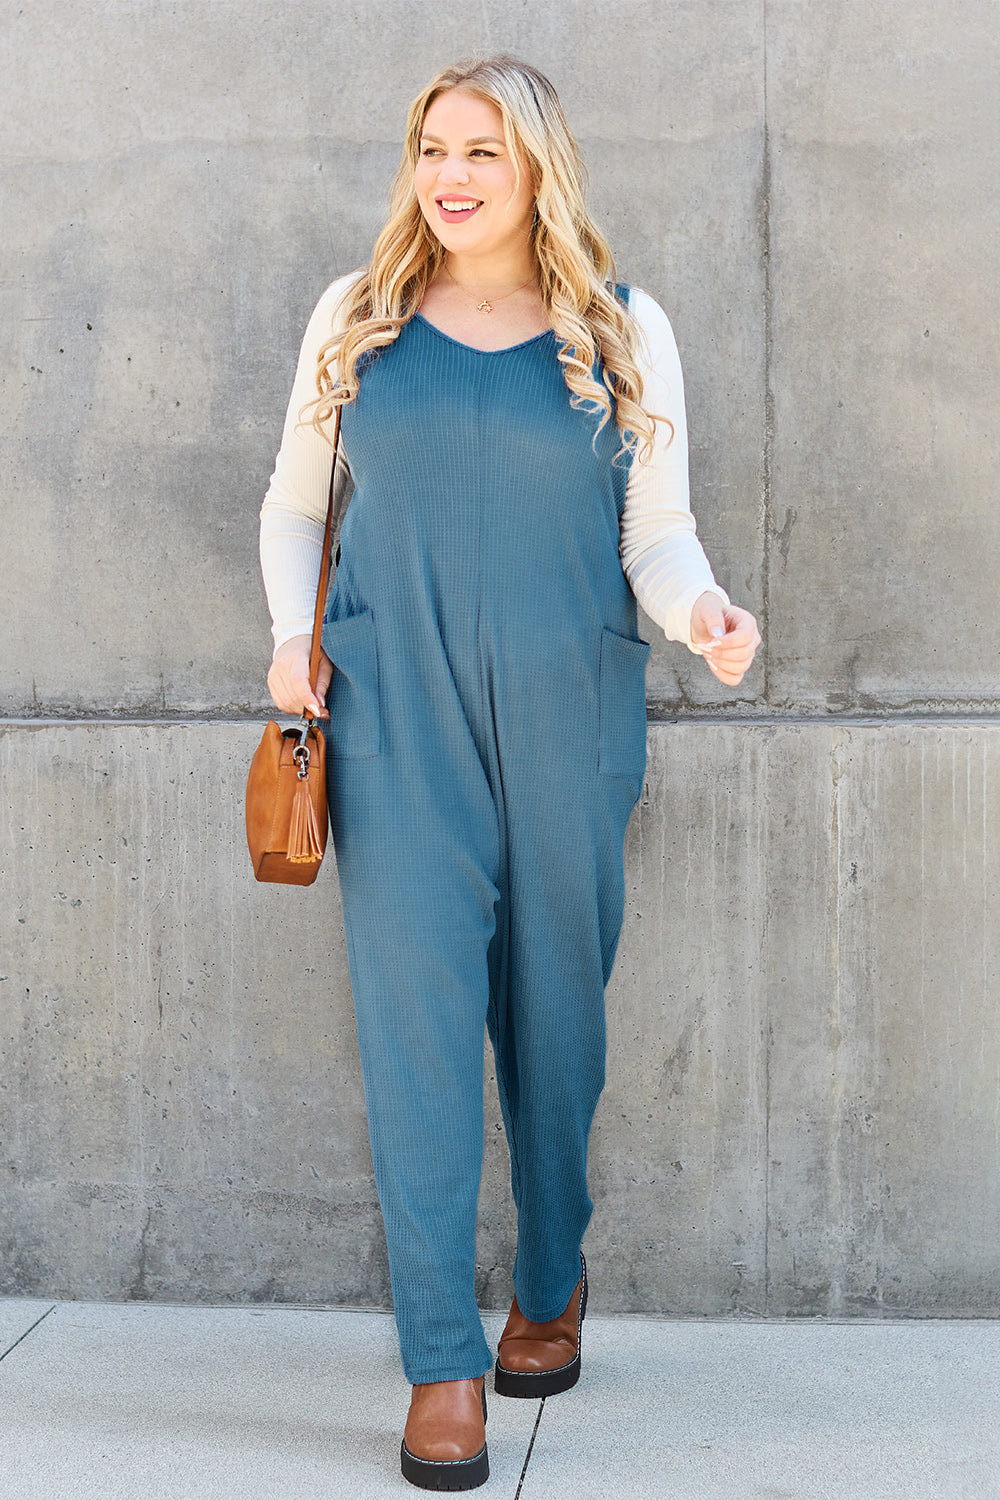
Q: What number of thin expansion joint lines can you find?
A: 2